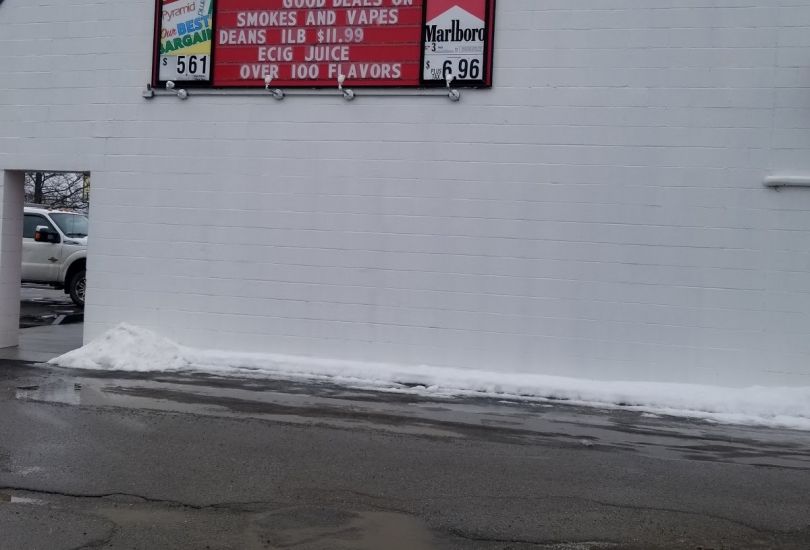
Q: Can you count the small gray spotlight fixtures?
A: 4